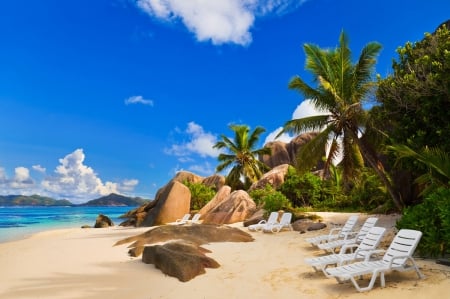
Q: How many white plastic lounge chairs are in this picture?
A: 8